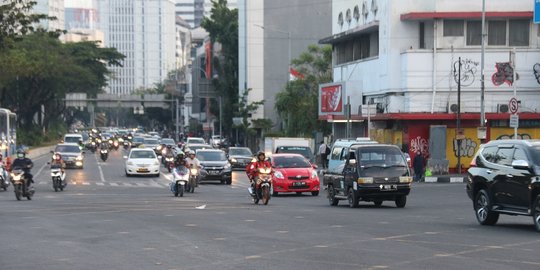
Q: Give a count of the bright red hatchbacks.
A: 1